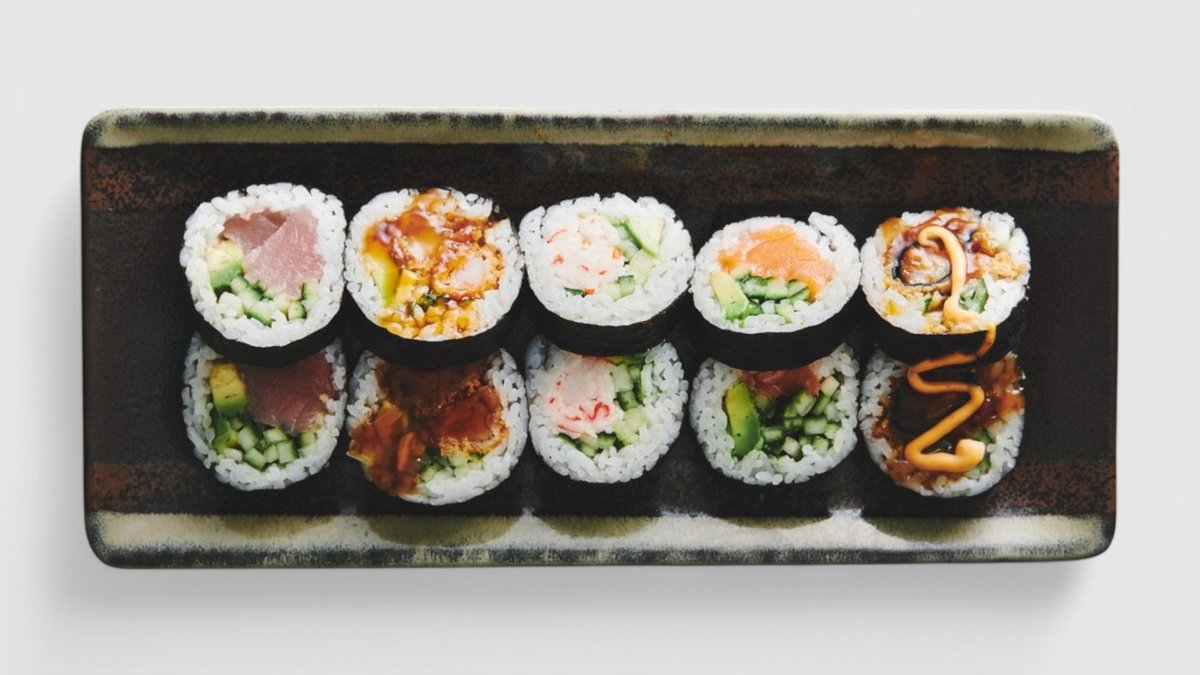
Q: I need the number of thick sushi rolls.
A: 10